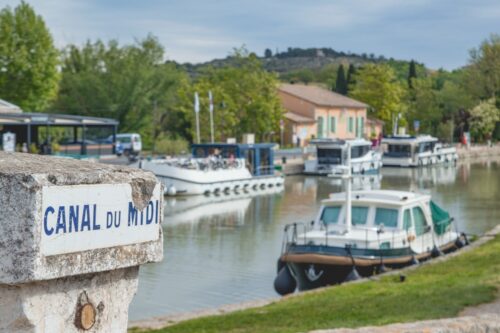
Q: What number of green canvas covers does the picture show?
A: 1